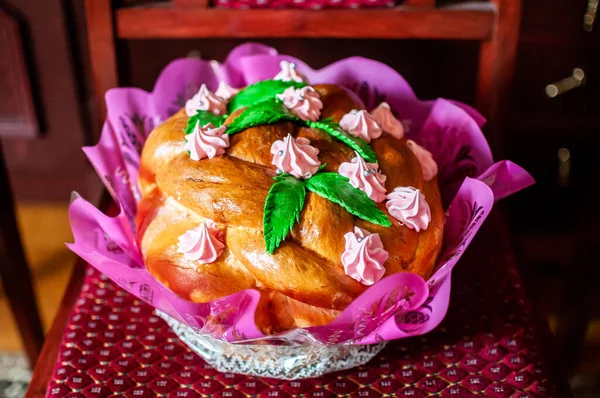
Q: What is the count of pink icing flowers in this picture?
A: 13